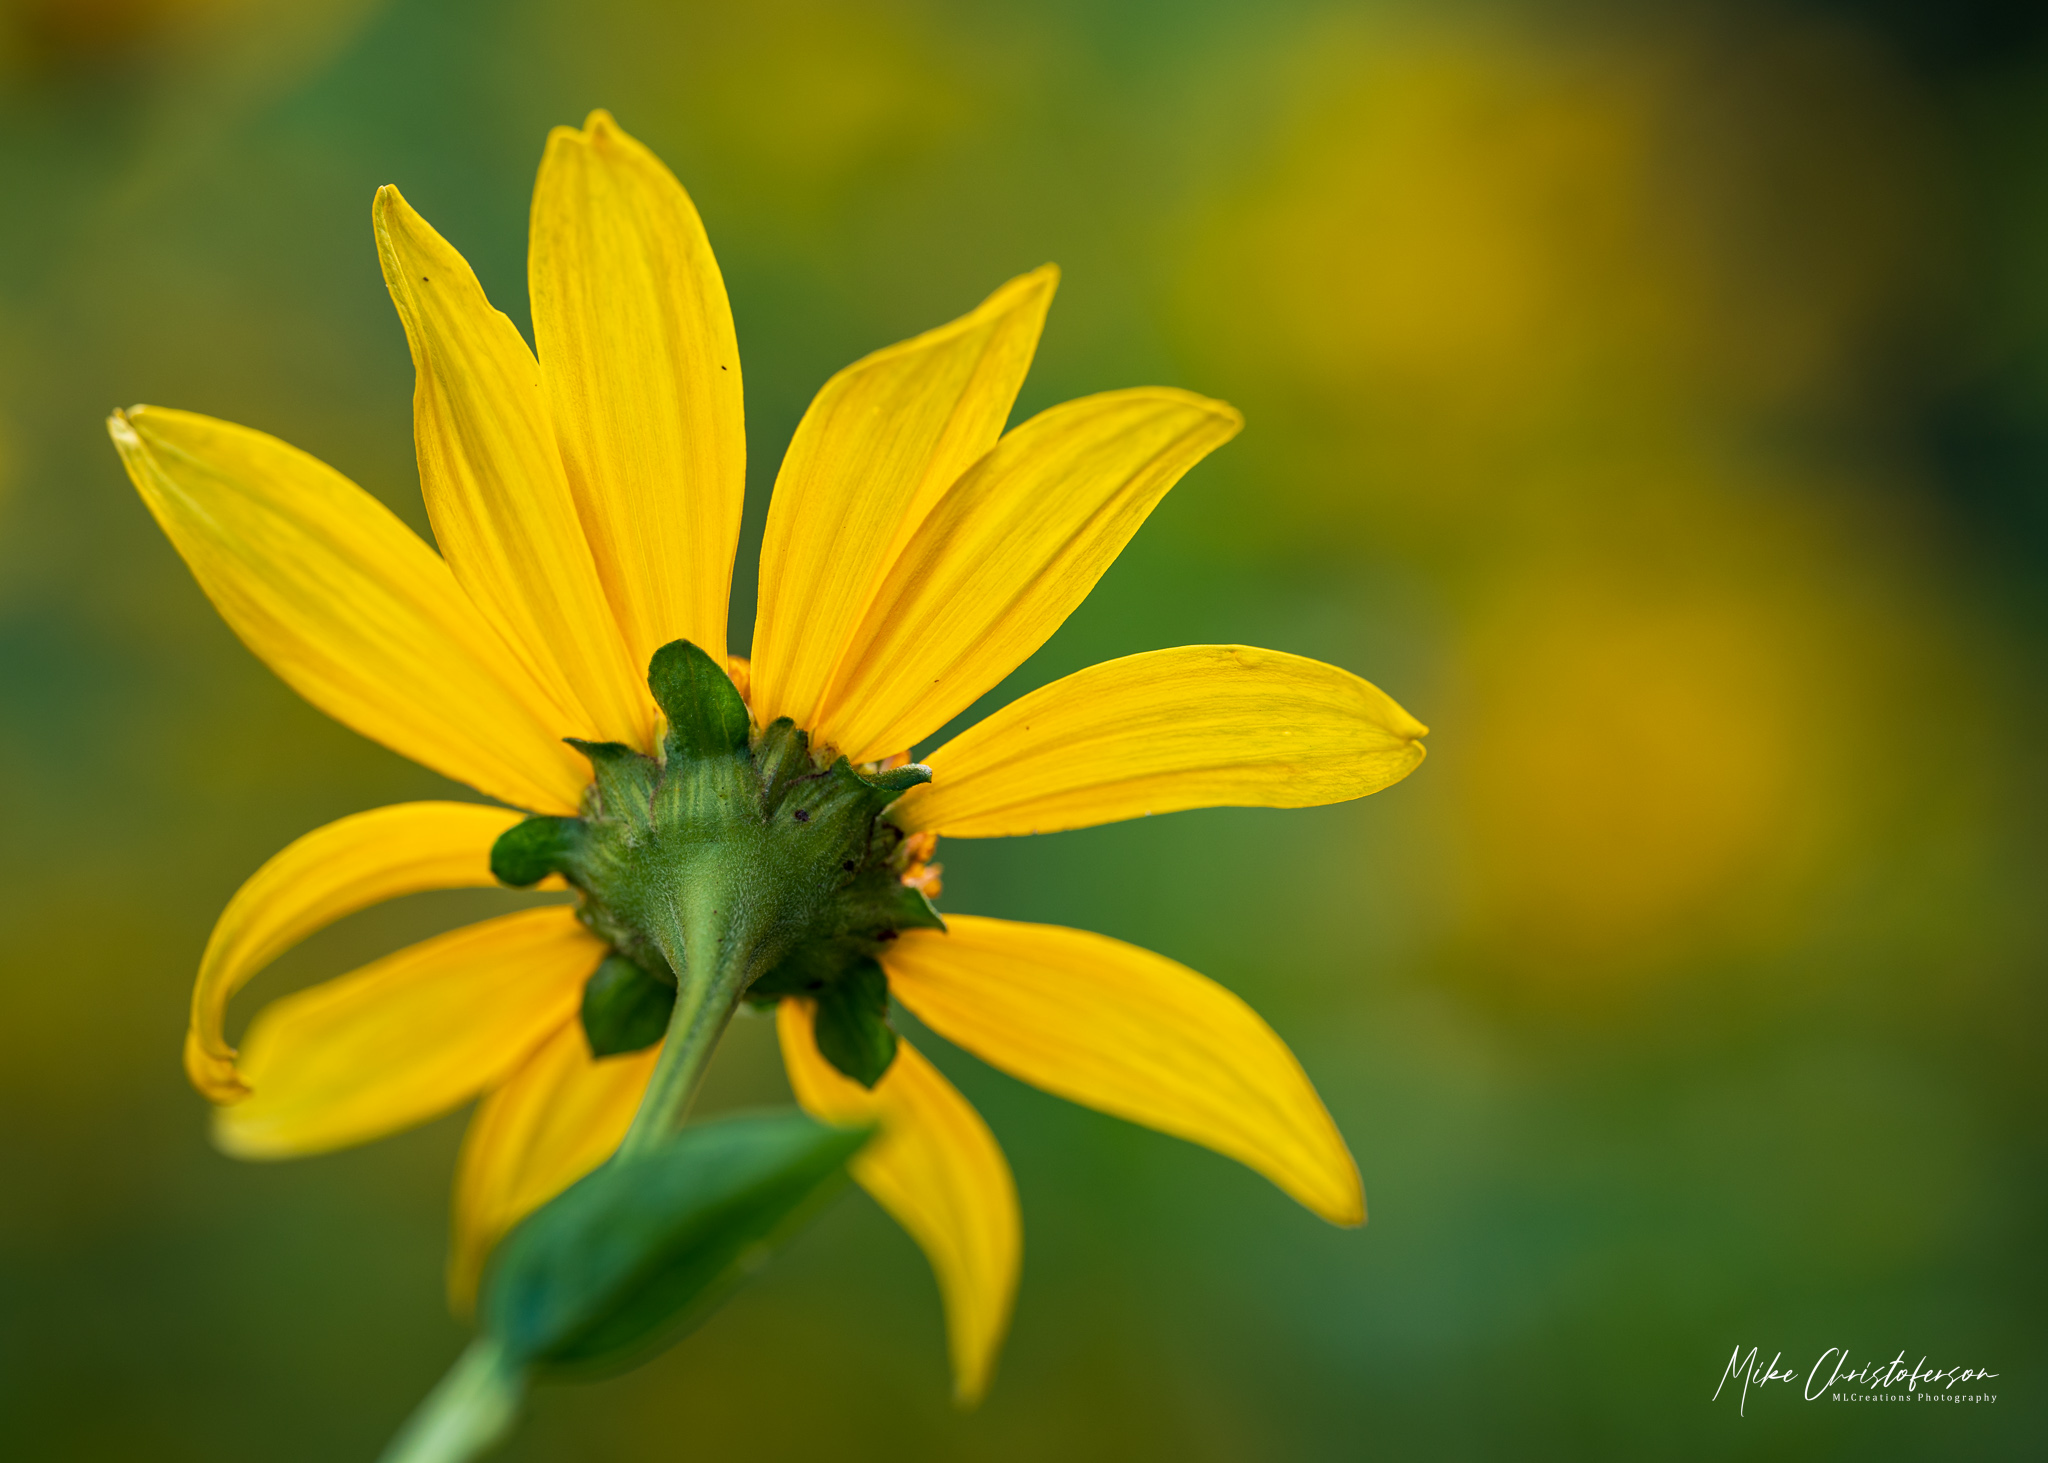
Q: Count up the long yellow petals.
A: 11